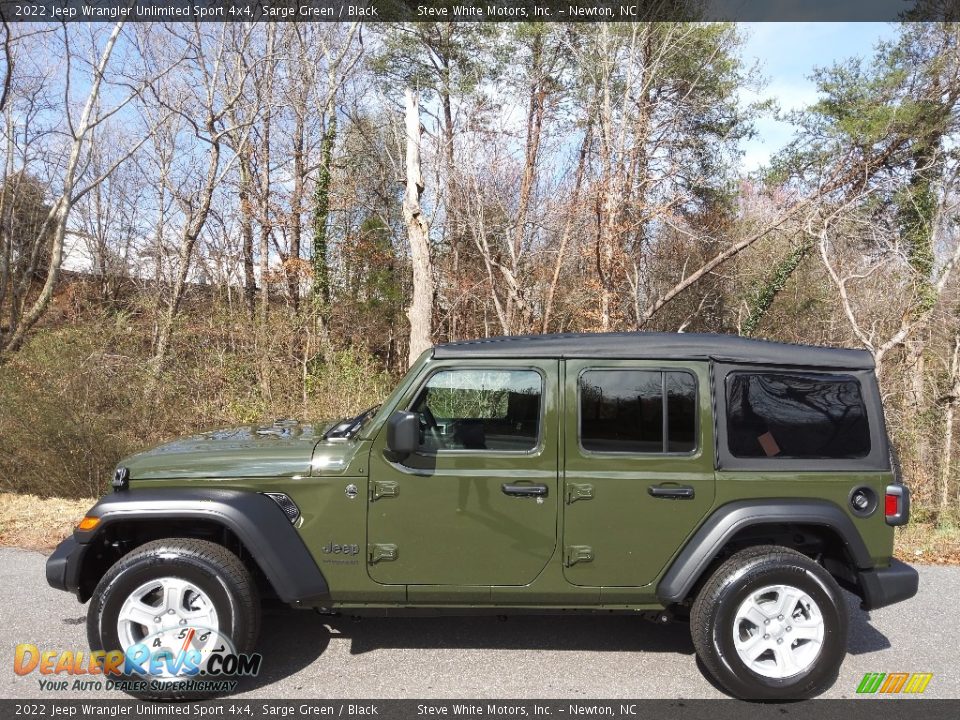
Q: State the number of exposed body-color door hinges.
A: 4